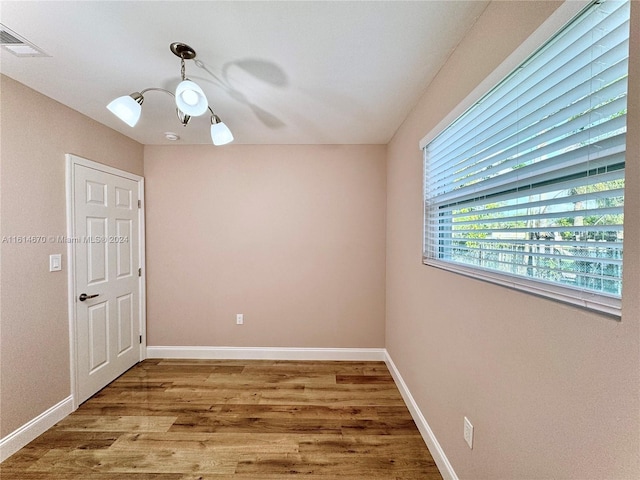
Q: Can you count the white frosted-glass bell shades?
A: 3